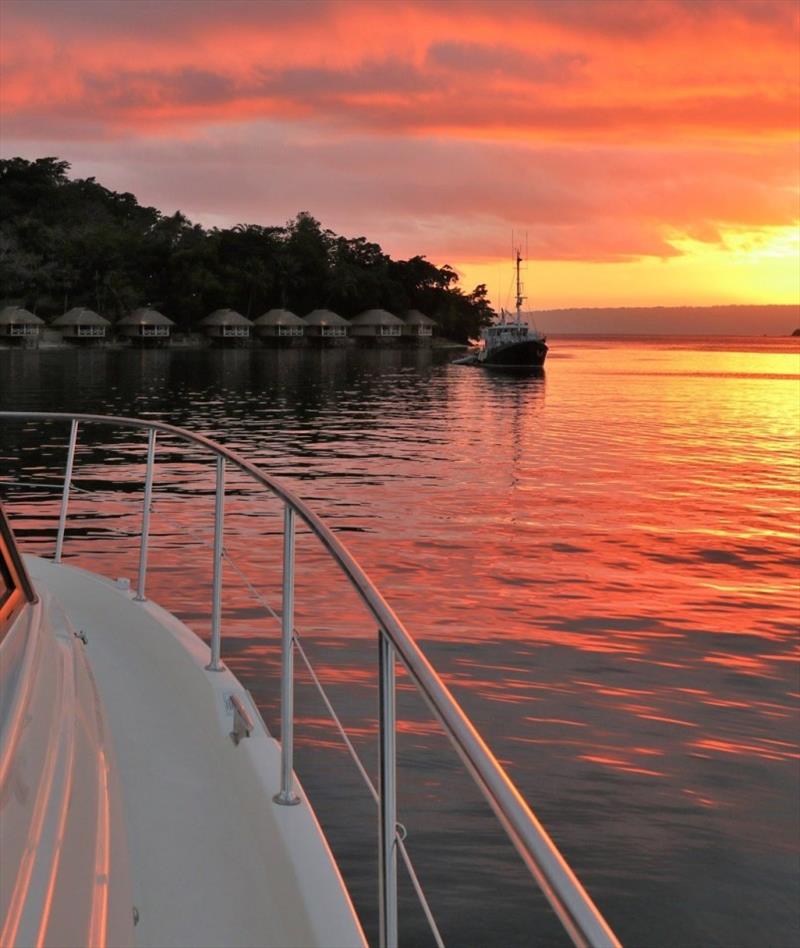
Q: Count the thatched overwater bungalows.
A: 8